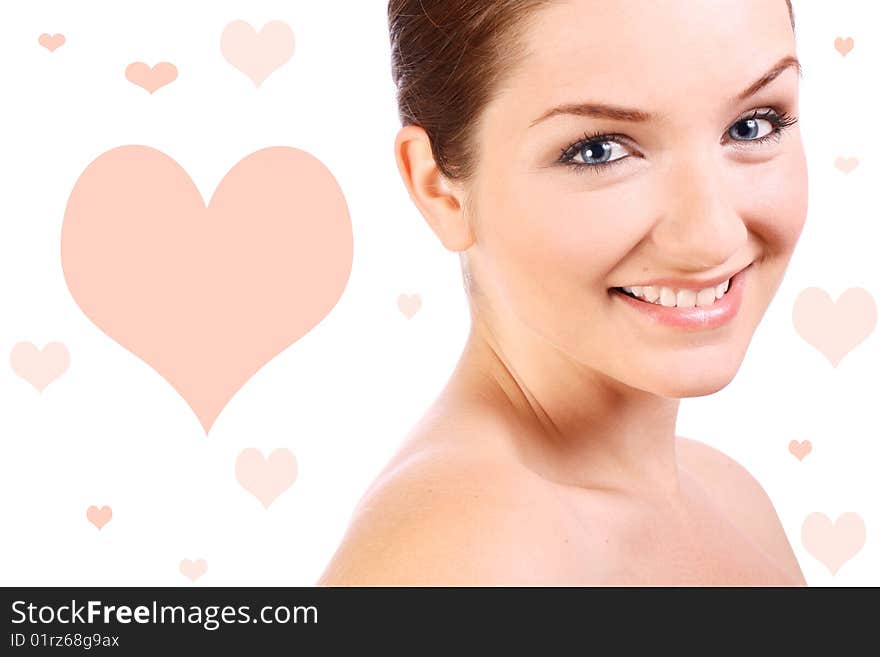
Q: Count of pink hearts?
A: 14